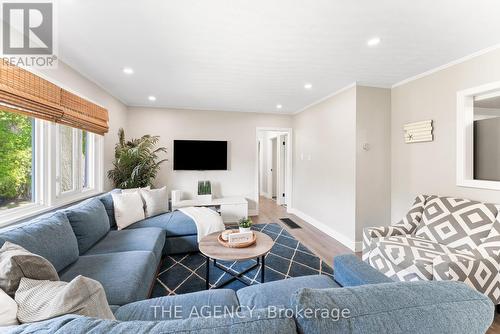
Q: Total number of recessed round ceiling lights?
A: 5